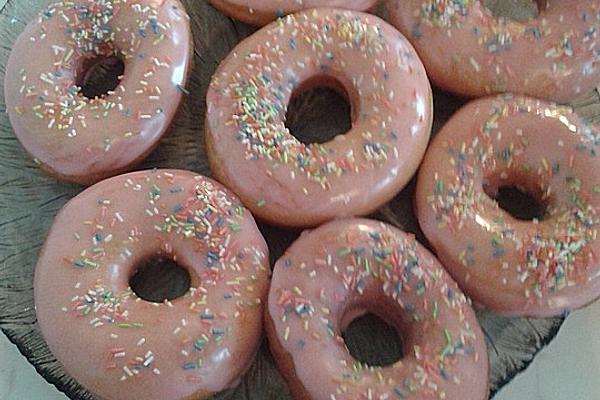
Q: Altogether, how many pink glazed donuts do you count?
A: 7